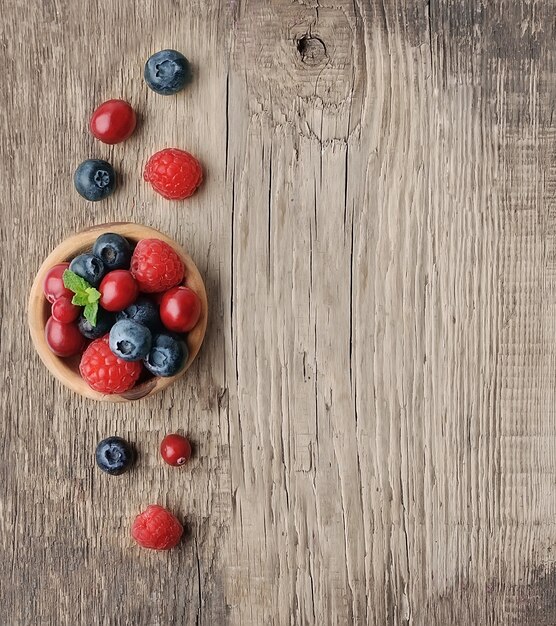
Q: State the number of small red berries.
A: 7